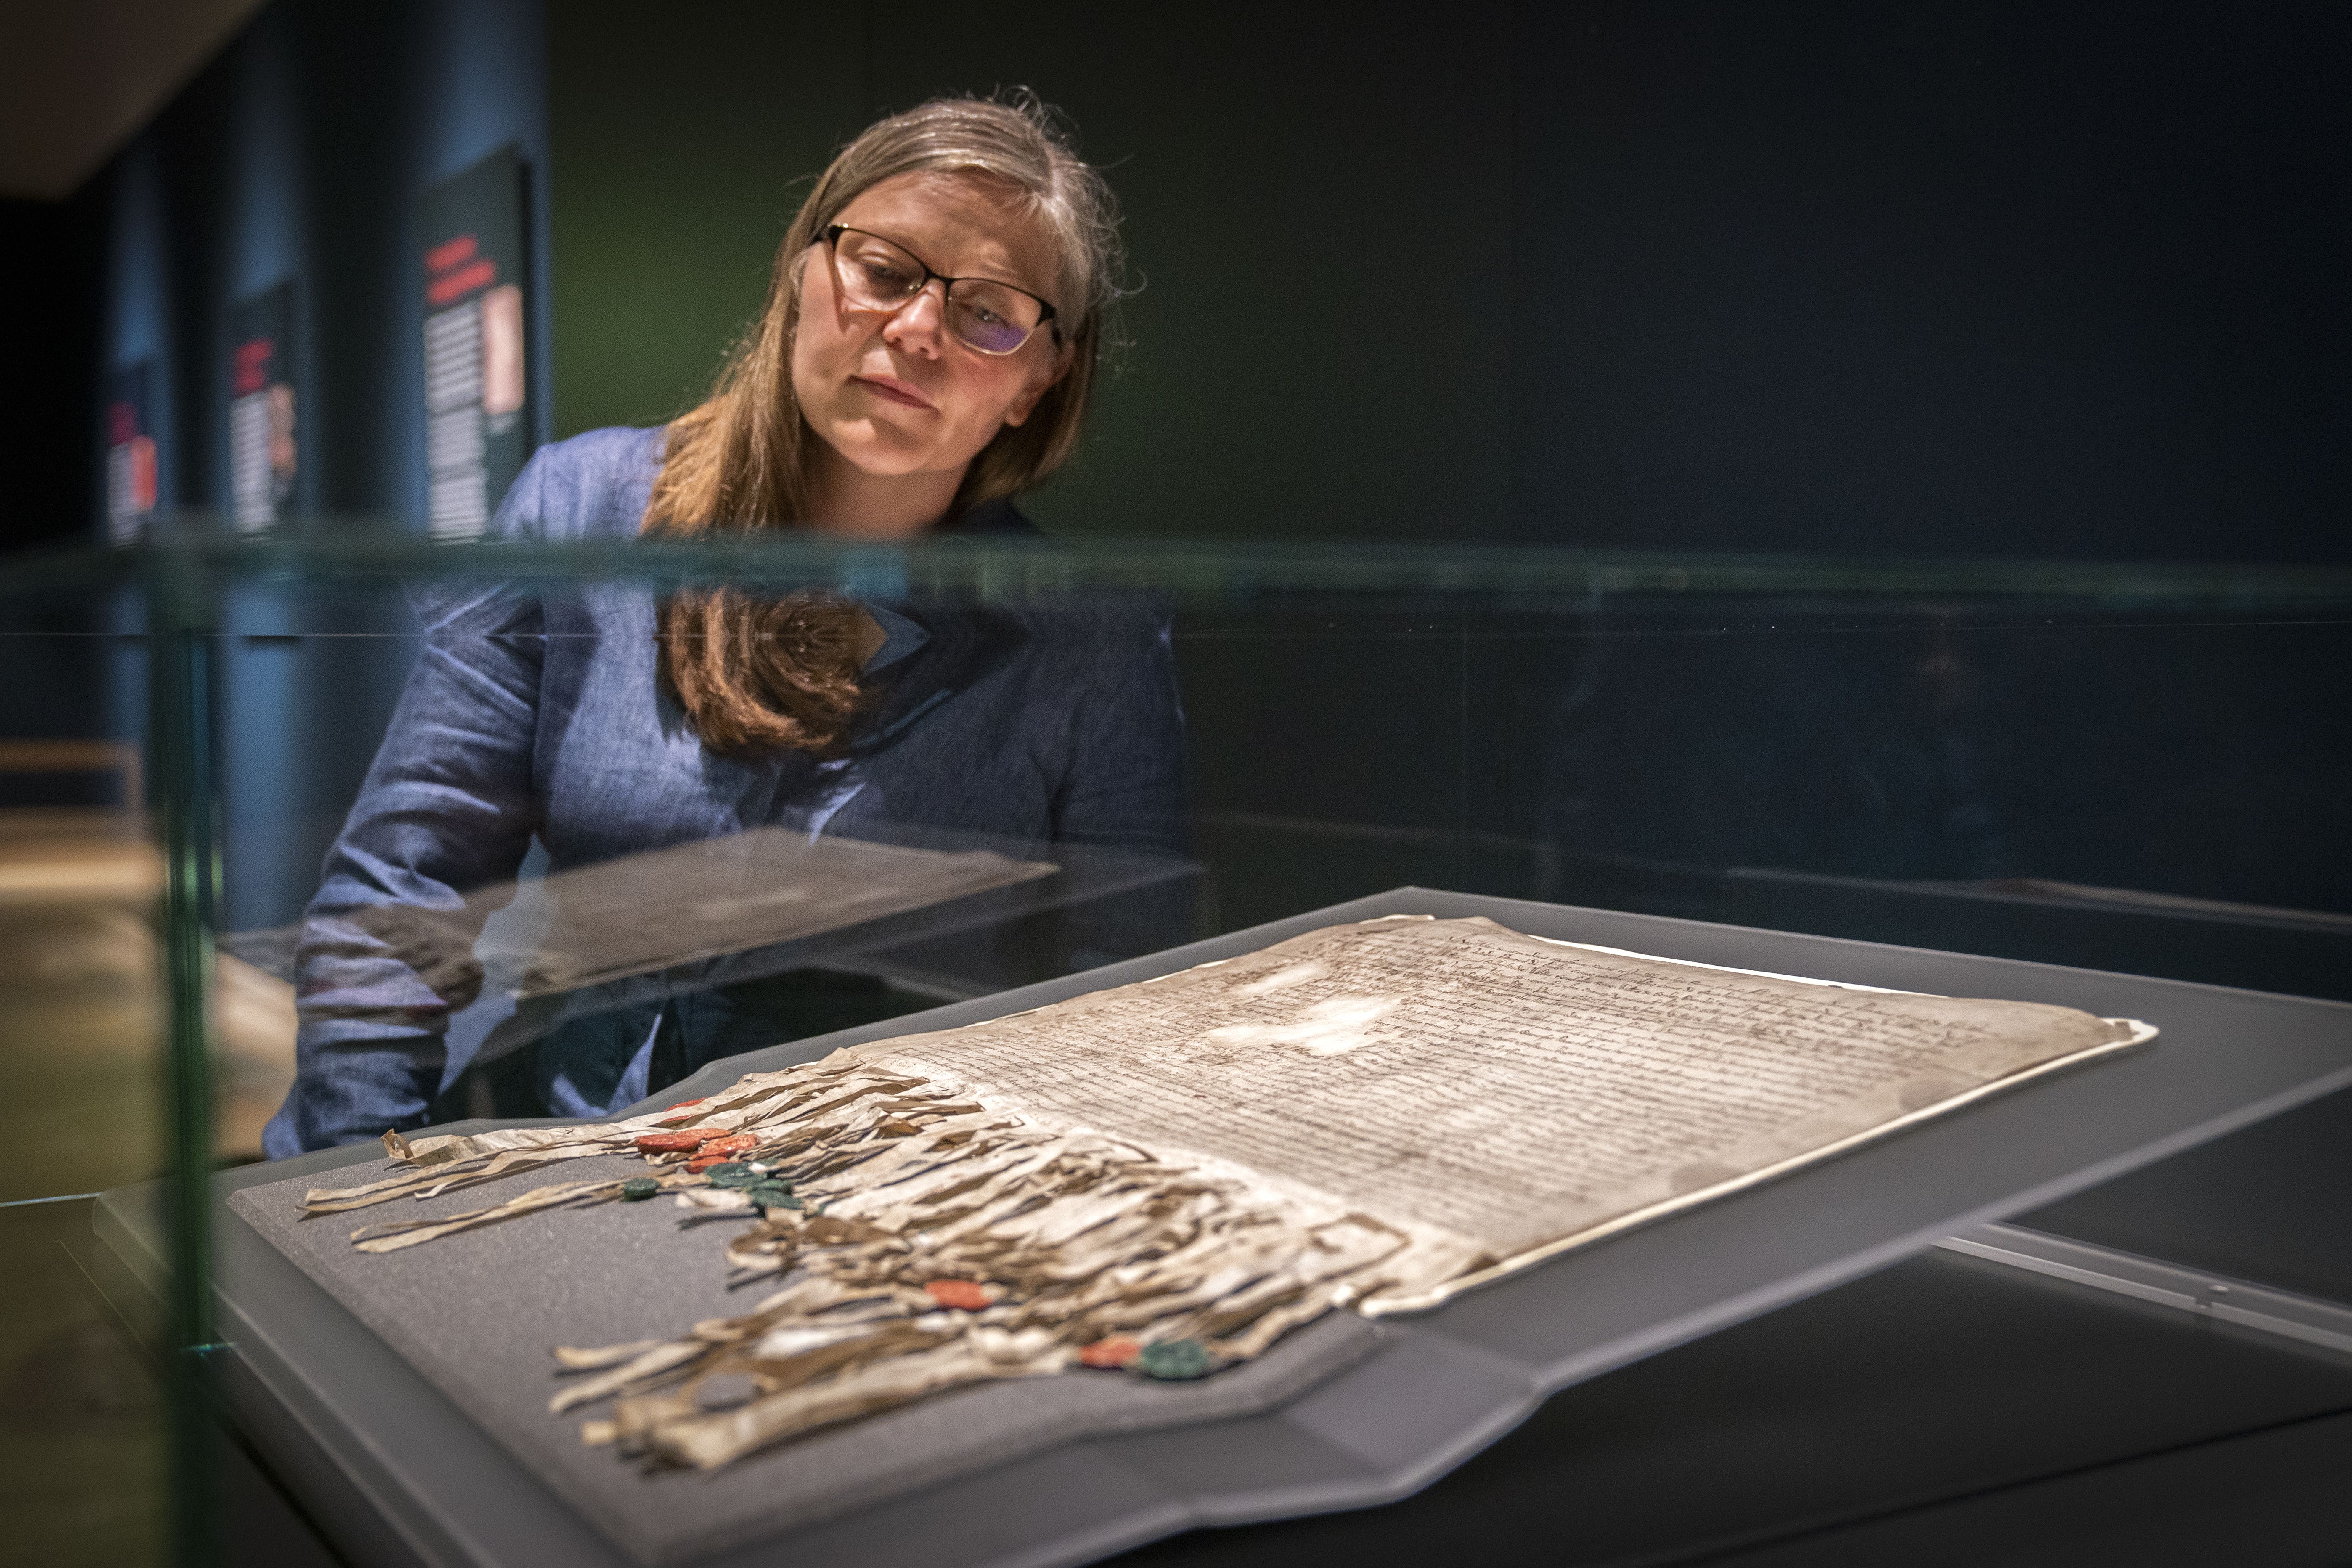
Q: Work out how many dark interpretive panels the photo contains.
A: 3